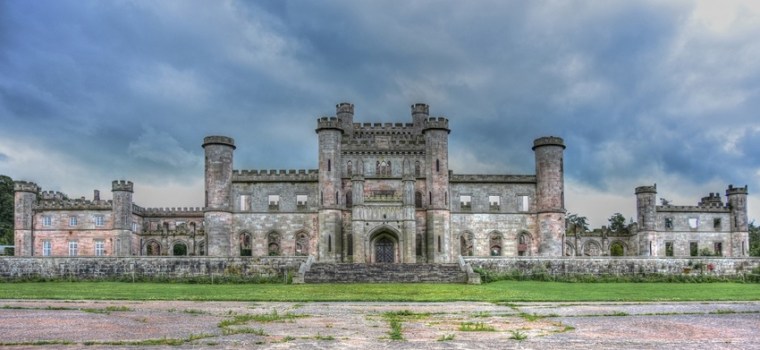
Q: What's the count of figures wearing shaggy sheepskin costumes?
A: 0